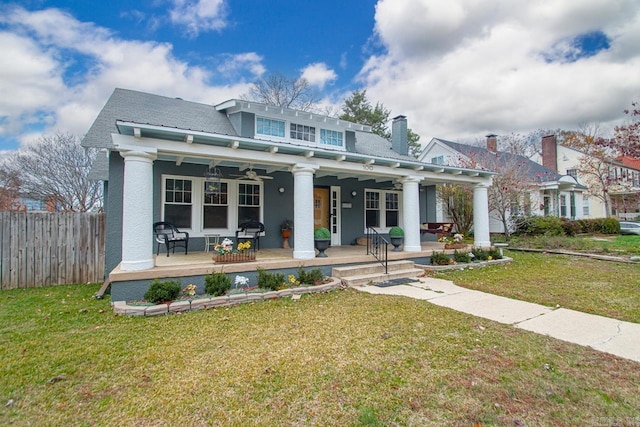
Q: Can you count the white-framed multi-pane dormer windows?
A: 3